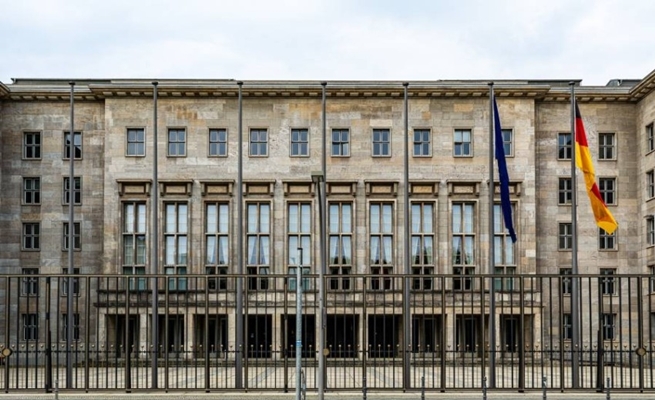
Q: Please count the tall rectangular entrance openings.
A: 10